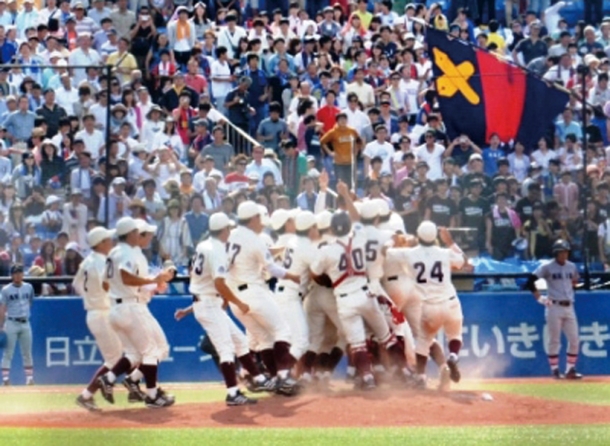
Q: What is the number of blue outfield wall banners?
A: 2